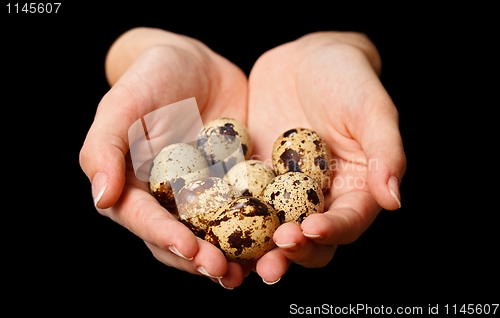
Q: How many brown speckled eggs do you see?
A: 7